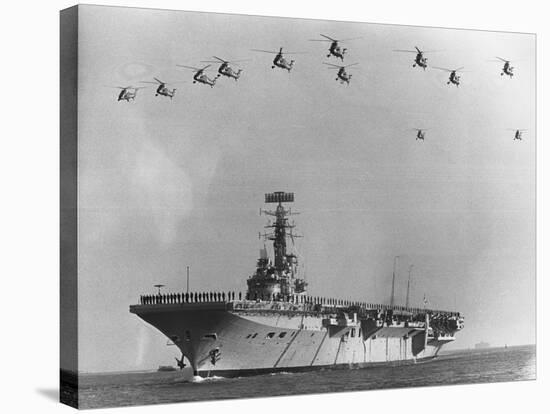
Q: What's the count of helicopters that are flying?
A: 12